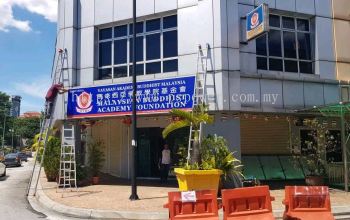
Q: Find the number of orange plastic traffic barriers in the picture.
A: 3